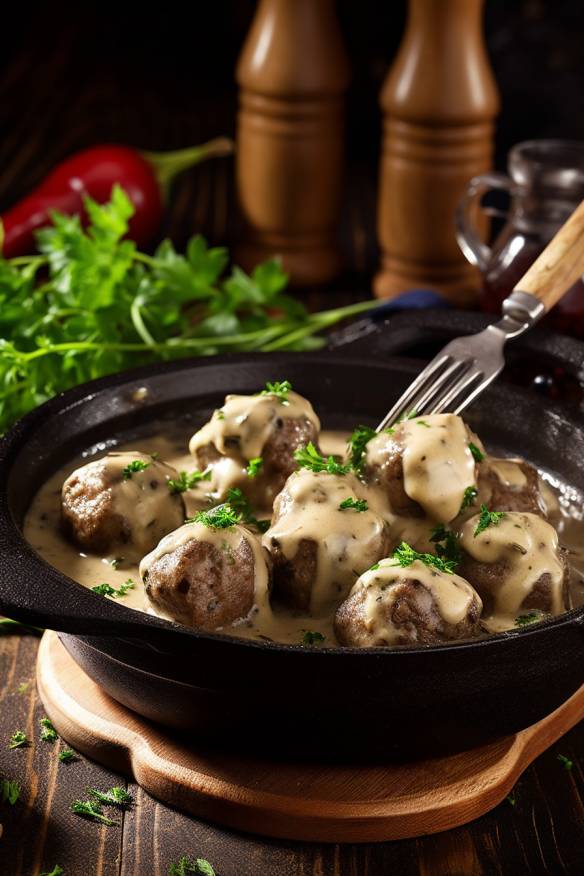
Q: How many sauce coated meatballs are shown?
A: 8